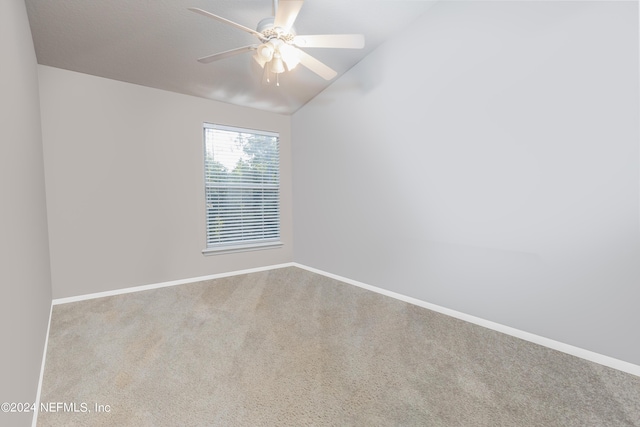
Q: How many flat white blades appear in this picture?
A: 5